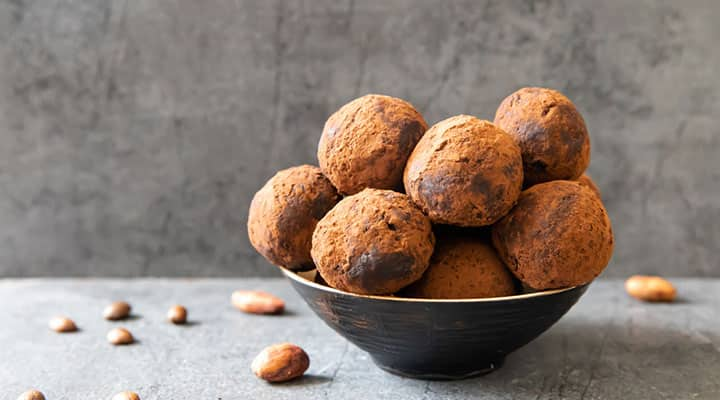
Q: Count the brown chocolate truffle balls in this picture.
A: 8